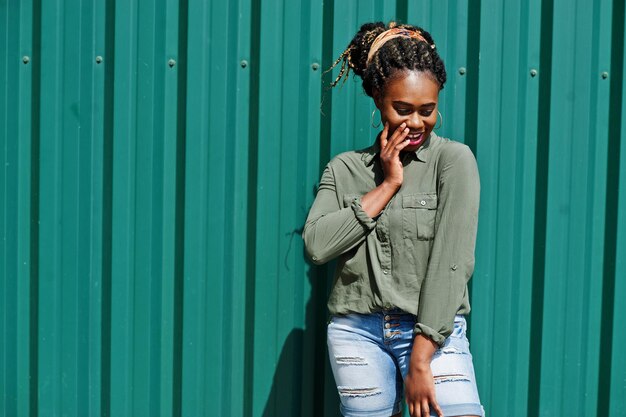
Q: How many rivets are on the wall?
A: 8